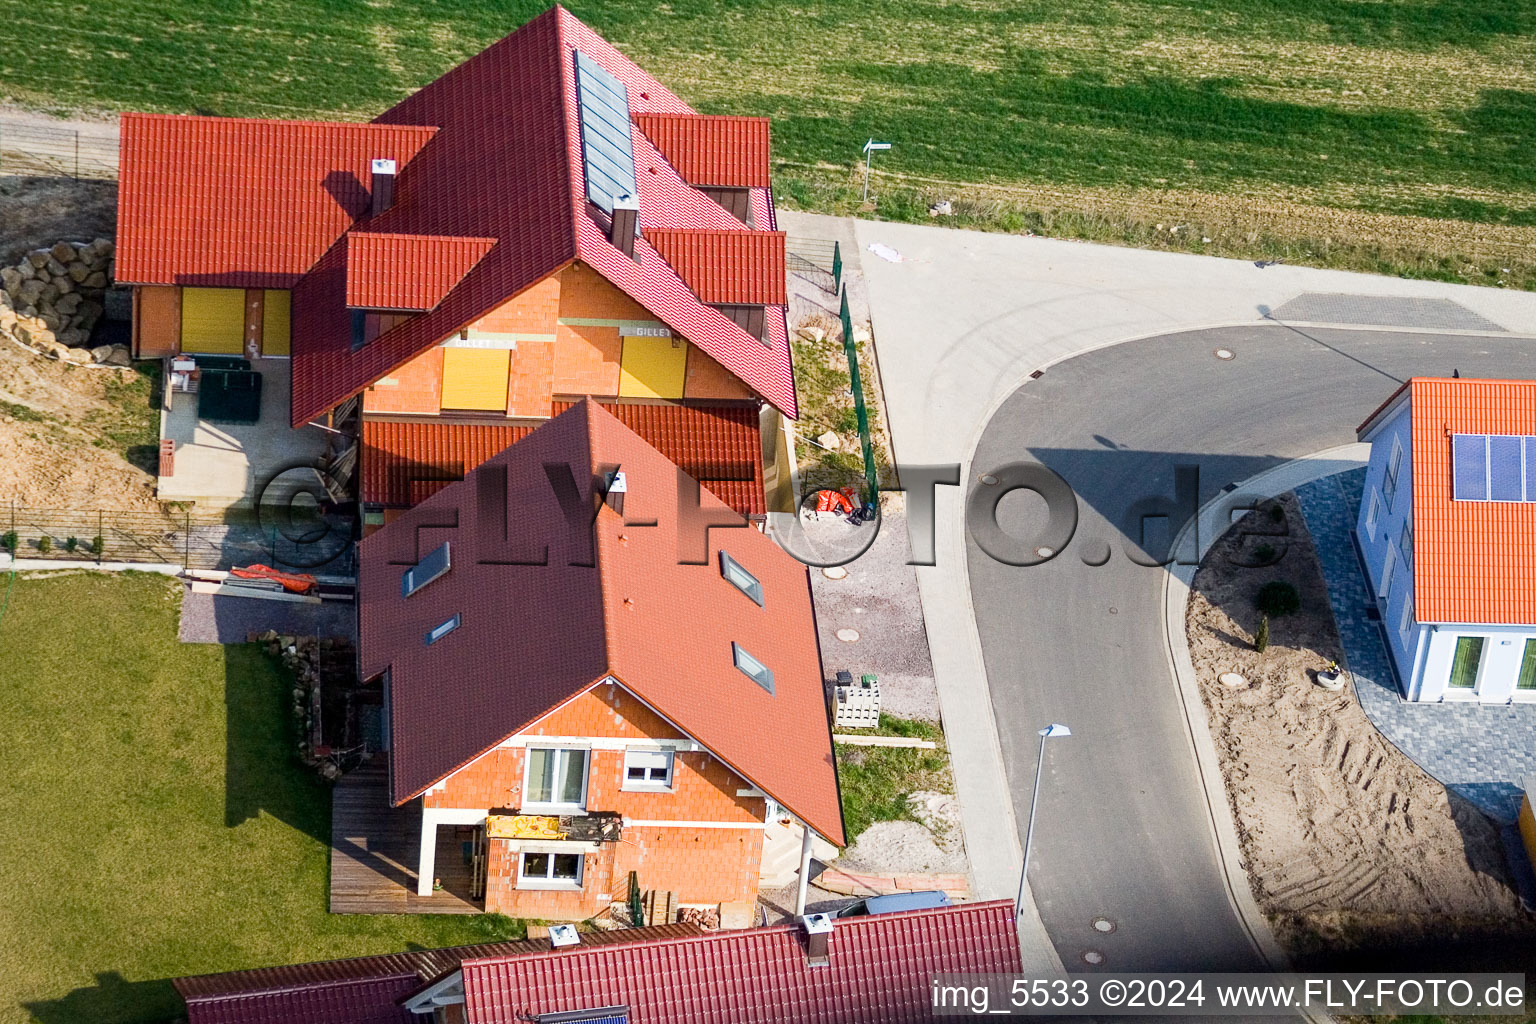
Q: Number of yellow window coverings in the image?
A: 4